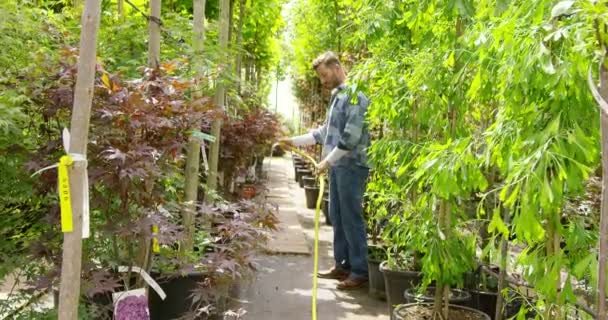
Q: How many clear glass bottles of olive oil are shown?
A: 0